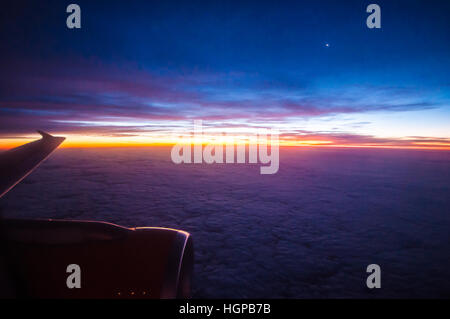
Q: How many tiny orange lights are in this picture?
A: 3